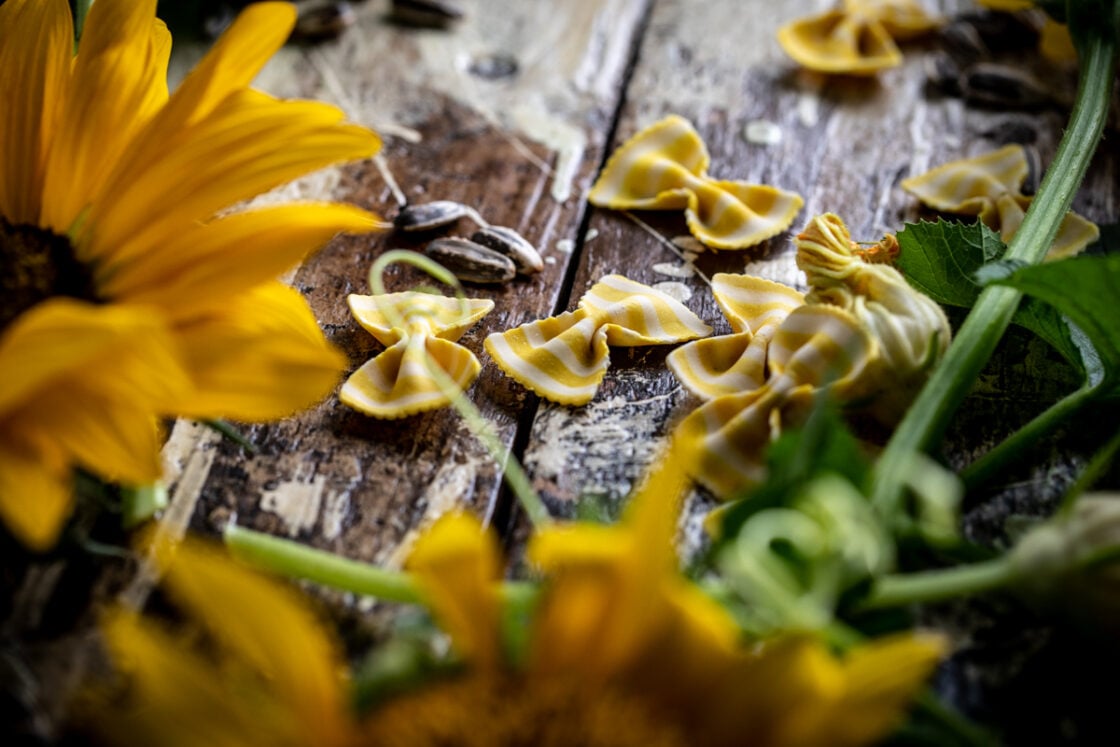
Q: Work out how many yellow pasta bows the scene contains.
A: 7